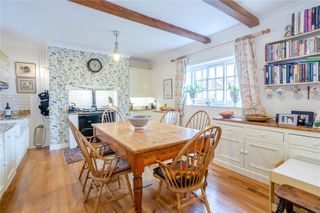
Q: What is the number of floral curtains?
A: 2